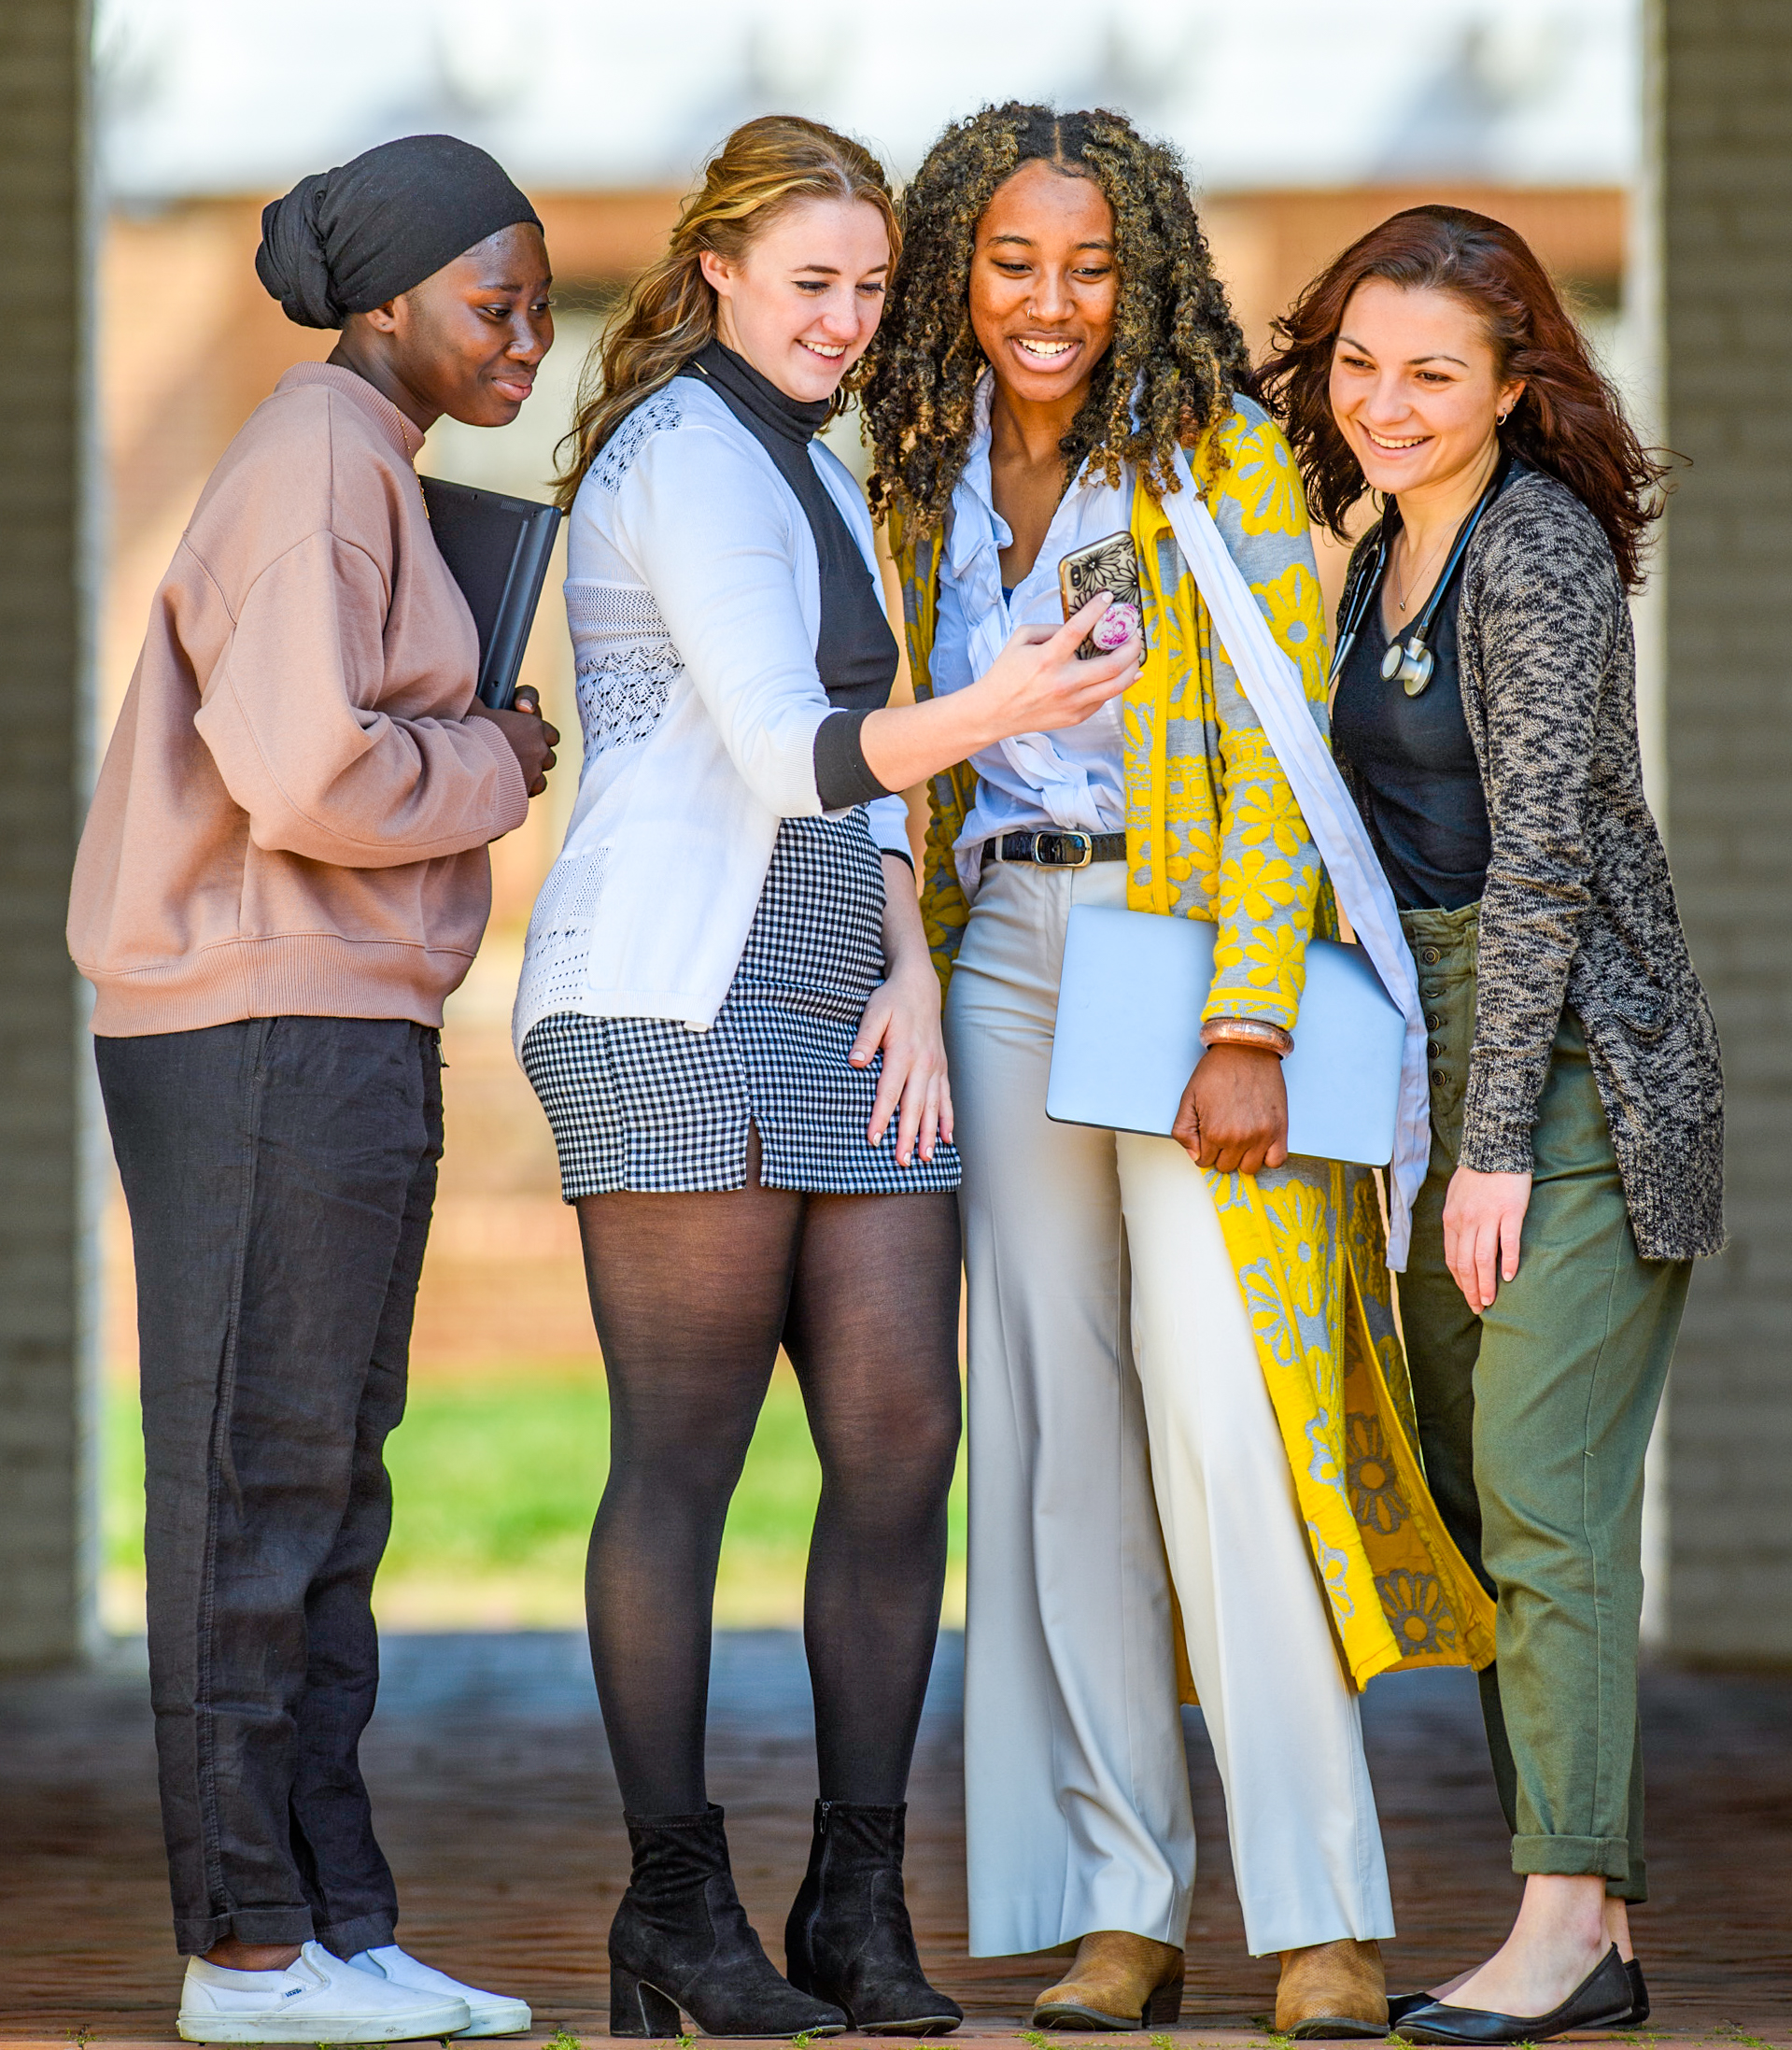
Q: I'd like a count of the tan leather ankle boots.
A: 2